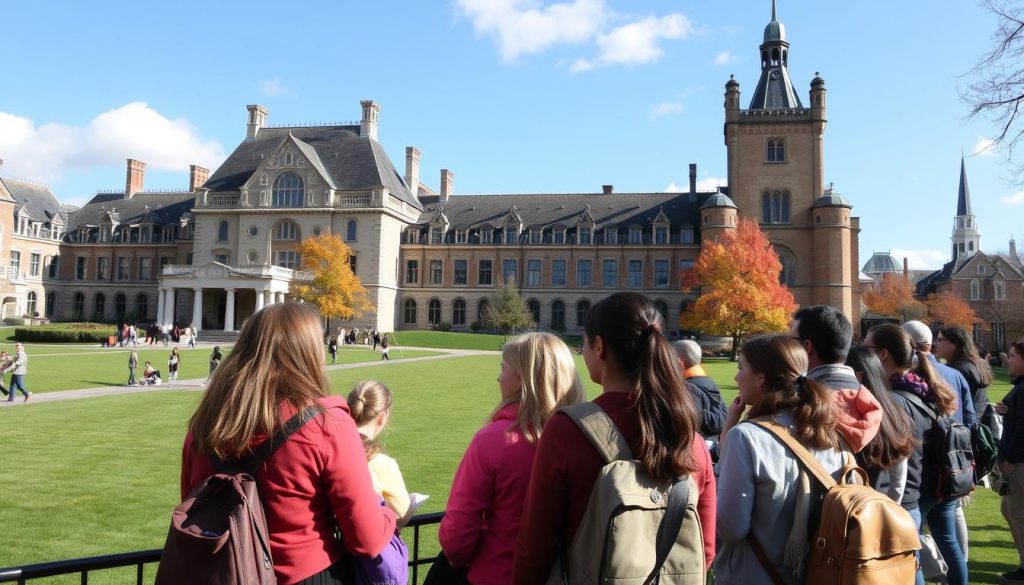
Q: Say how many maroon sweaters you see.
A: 1